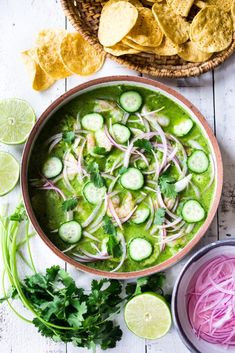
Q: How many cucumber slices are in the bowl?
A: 12